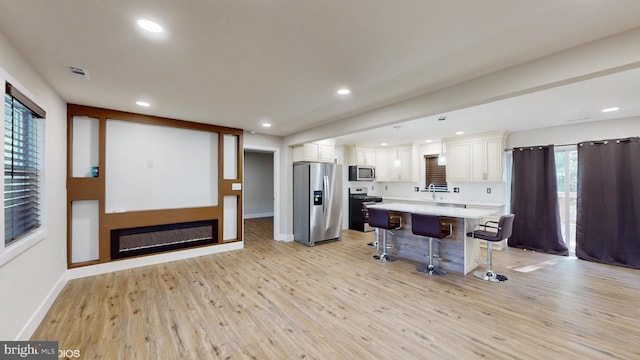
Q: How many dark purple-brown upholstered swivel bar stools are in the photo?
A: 4